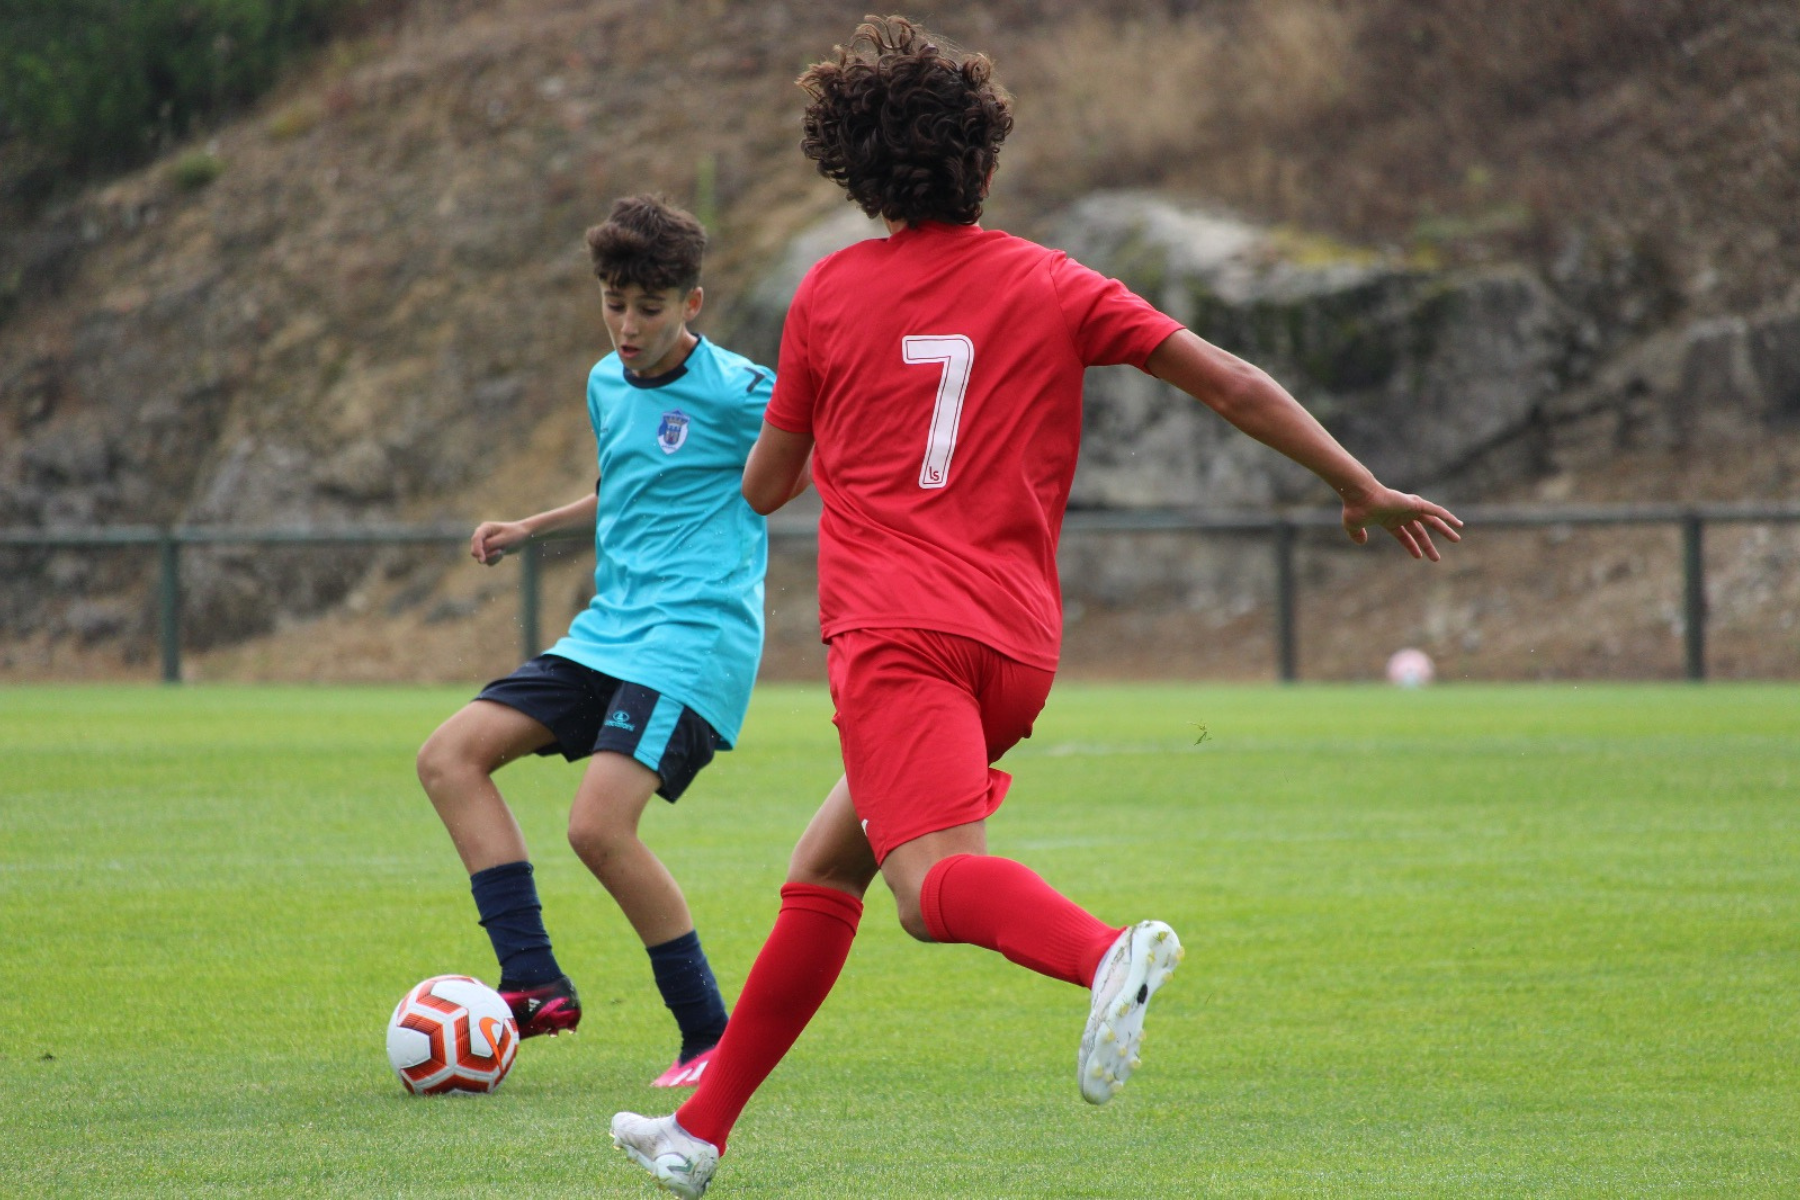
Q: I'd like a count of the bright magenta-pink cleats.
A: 2